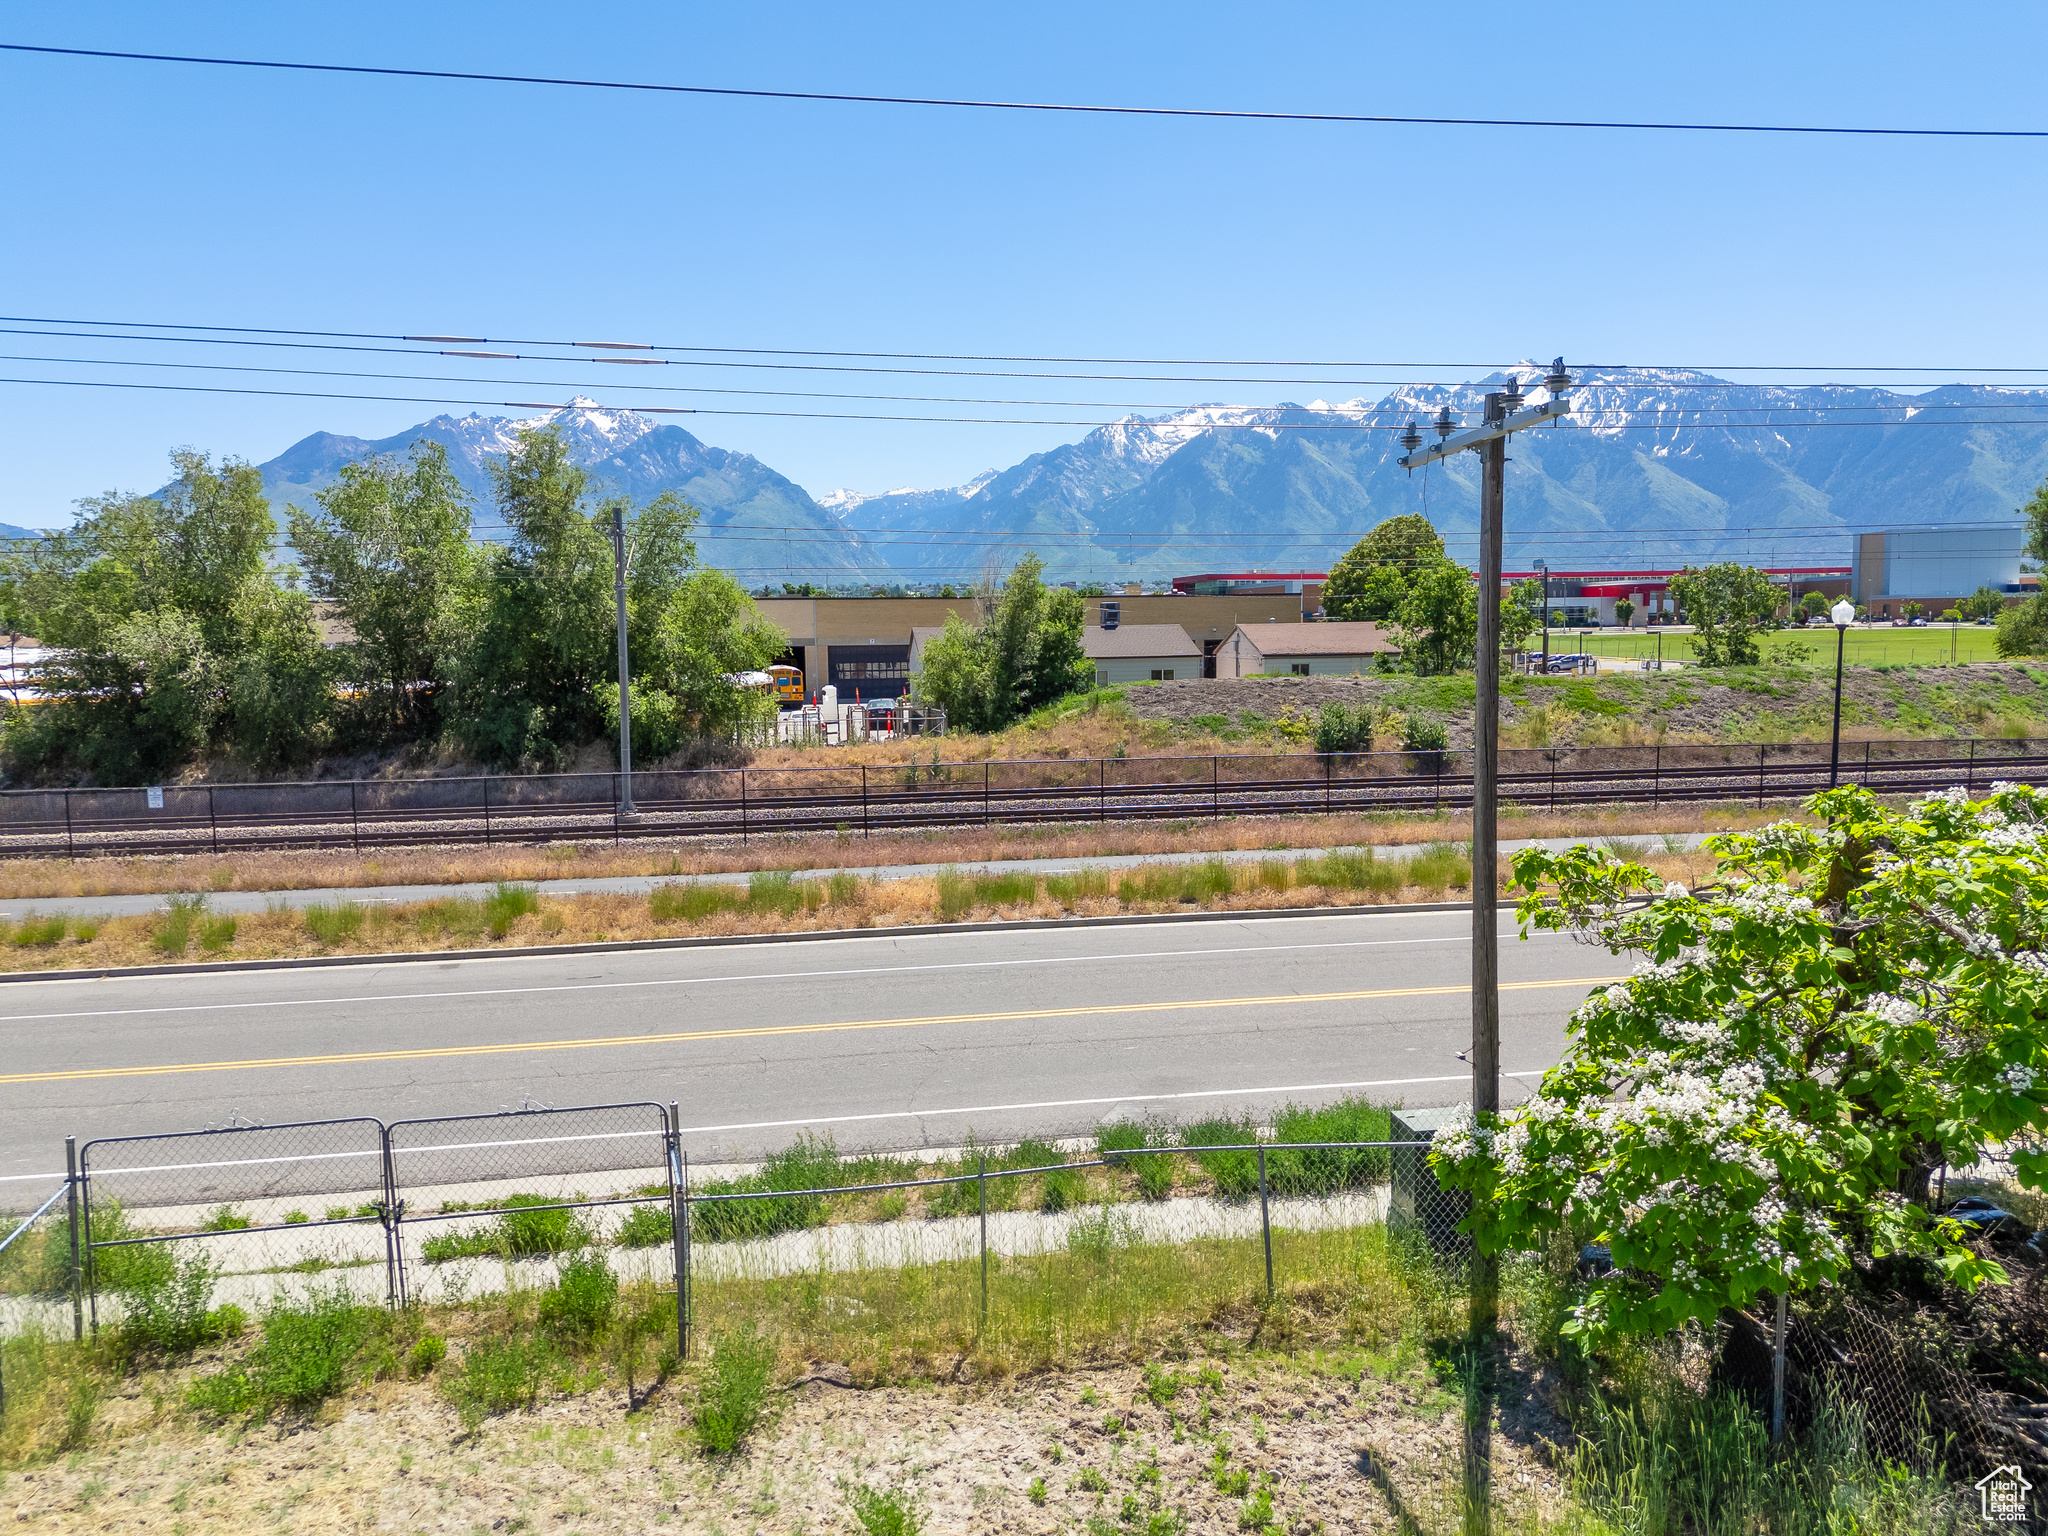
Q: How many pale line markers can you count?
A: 6